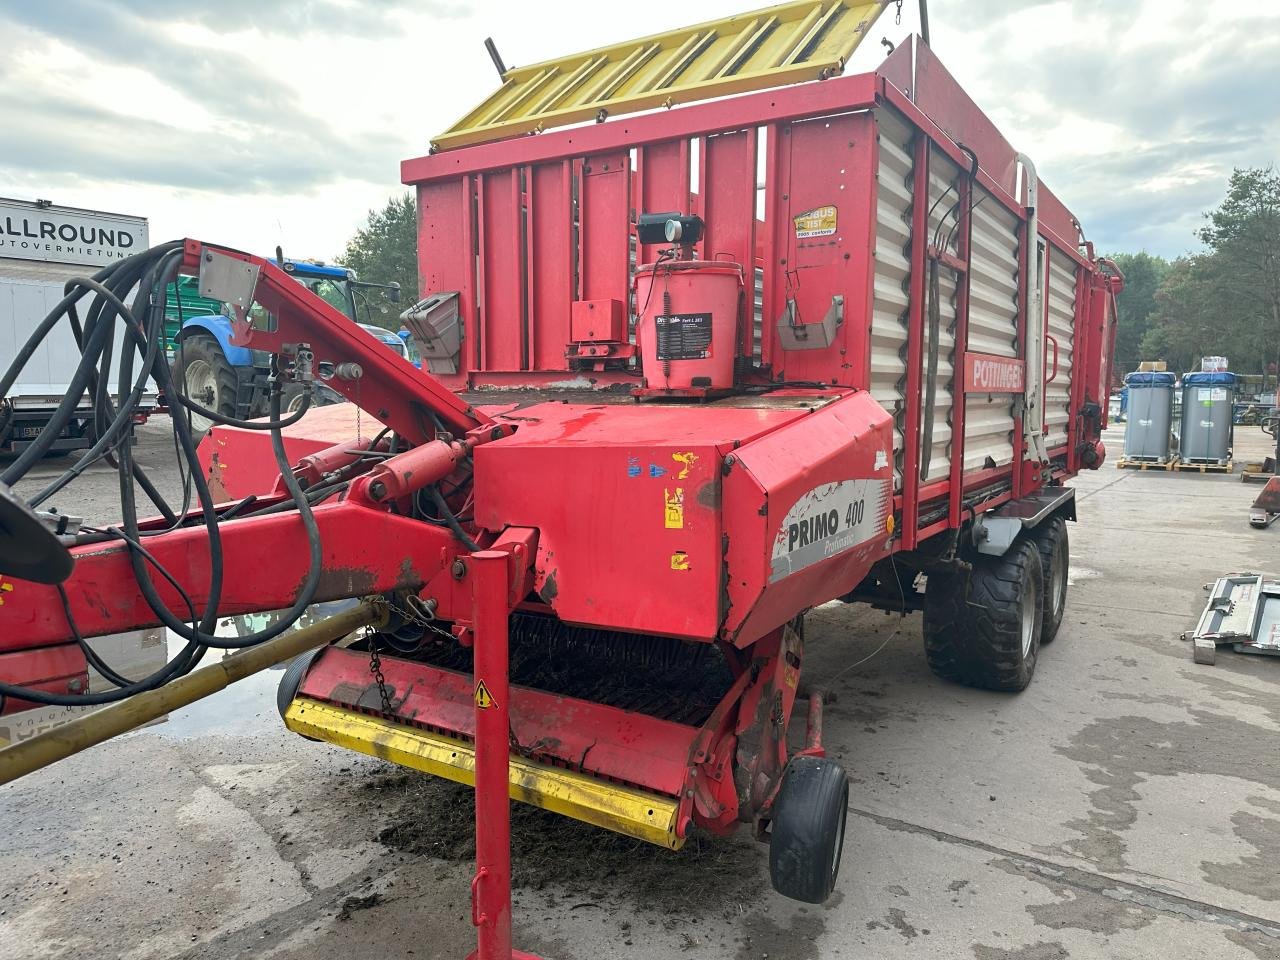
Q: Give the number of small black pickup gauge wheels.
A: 2